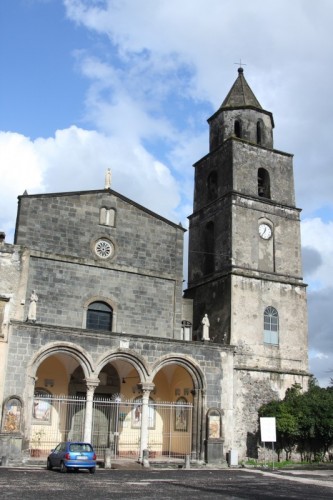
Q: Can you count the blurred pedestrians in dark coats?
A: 0